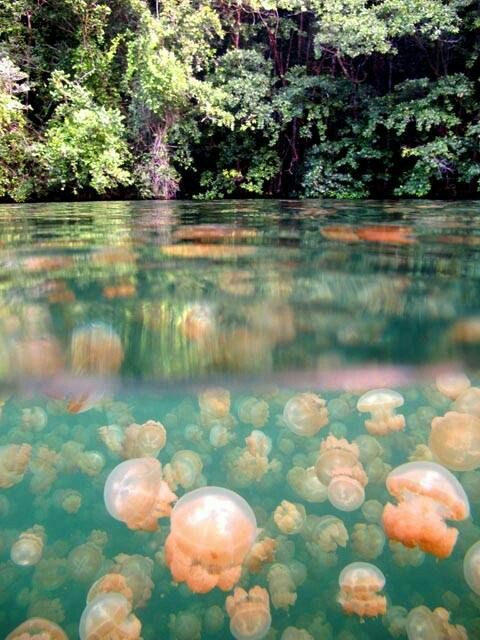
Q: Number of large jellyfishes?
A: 3